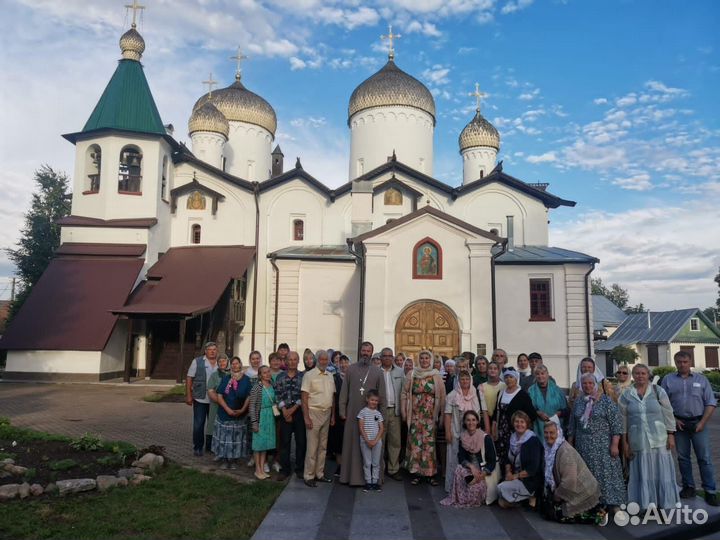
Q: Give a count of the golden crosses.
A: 5